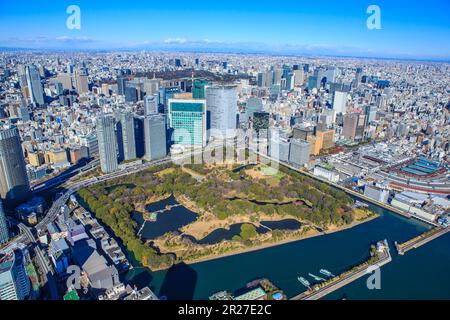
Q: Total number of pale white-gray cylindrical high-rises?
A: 1